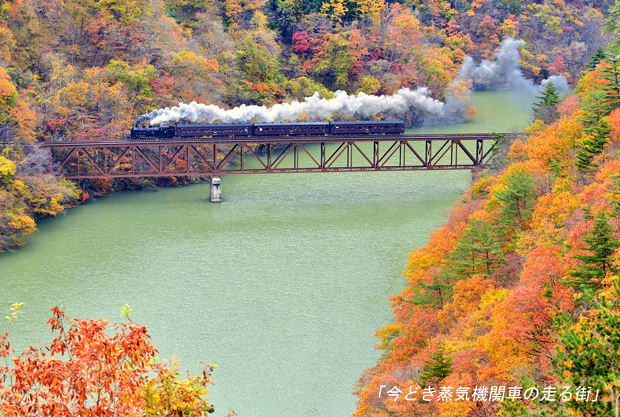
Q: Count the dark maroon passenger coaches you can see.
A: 3